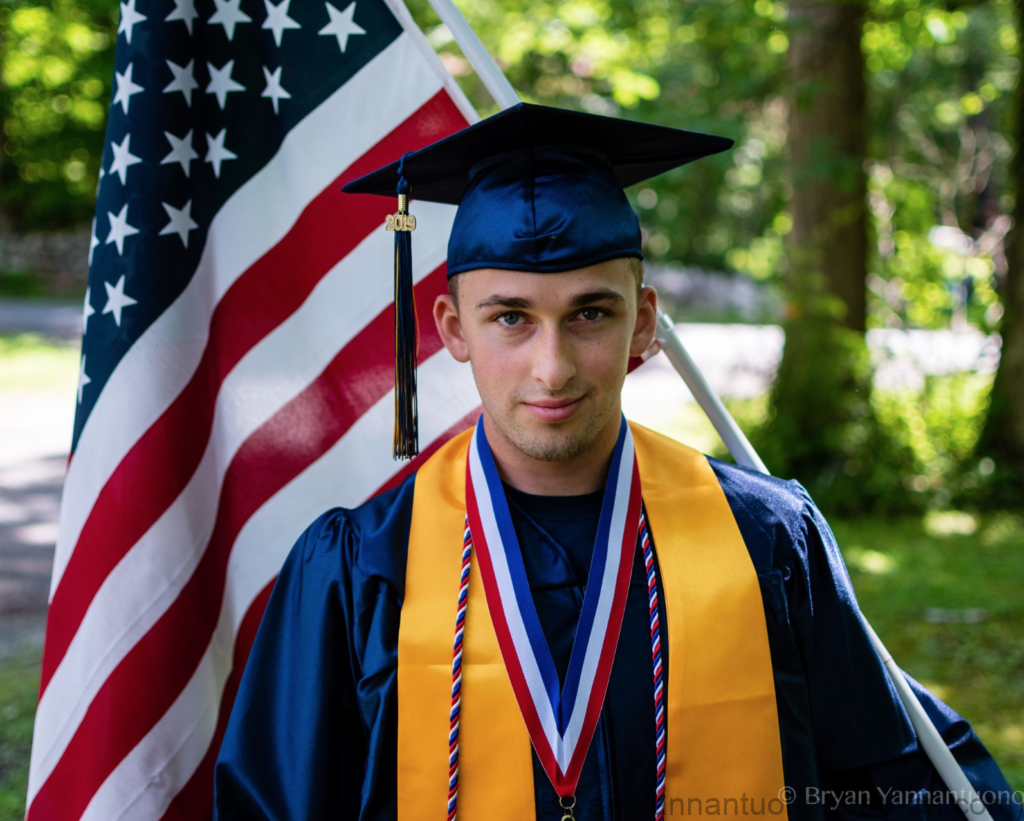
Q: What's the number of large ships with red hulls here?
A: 0